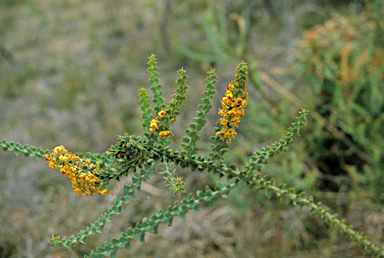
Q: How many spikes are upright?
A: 5